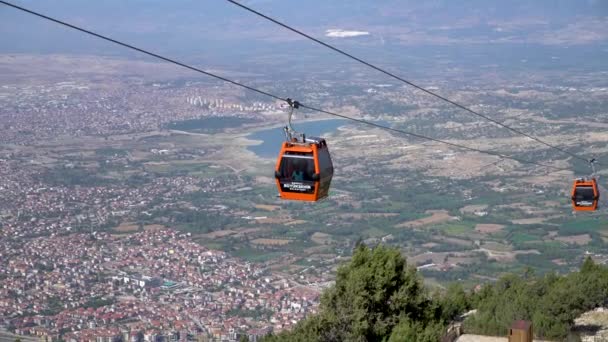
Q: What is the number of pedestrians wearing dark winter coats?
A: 0